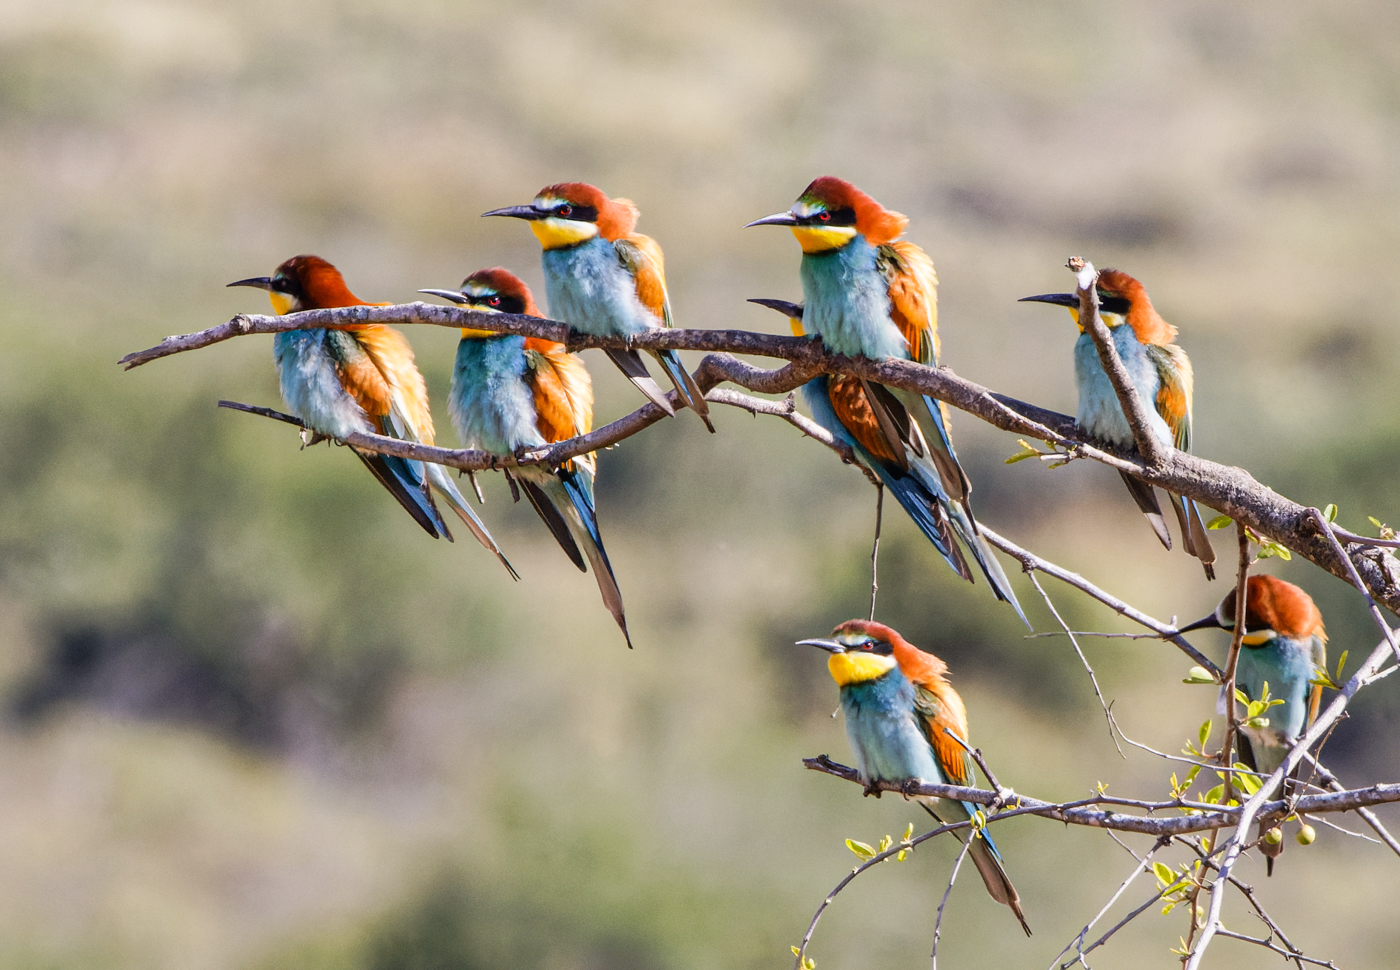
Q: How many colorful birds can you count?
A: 8